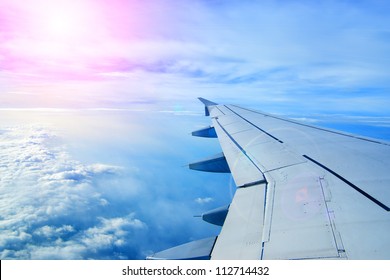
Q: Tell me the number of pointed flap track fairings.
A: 4